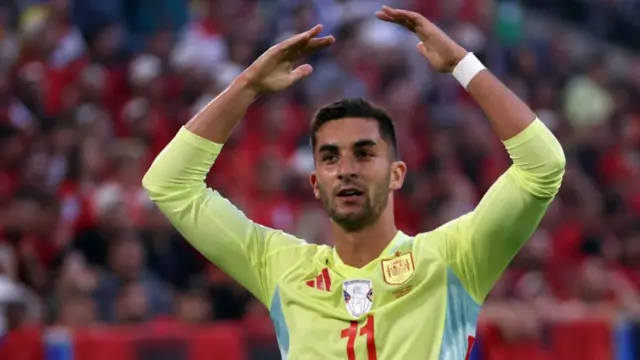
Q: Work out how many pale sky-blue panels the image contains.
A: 2